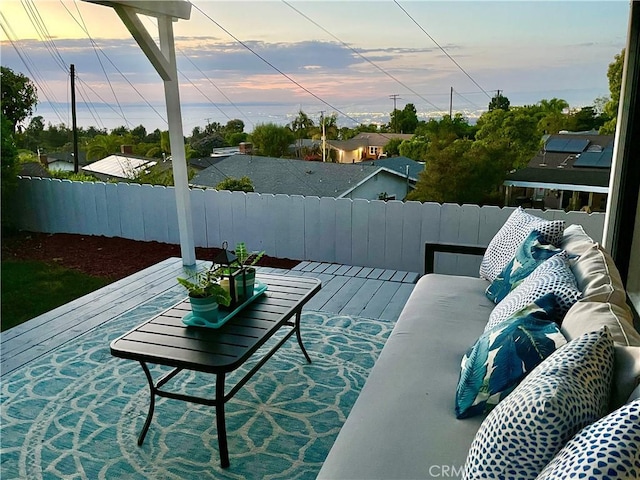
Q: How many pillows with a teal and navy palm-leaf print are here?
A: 2